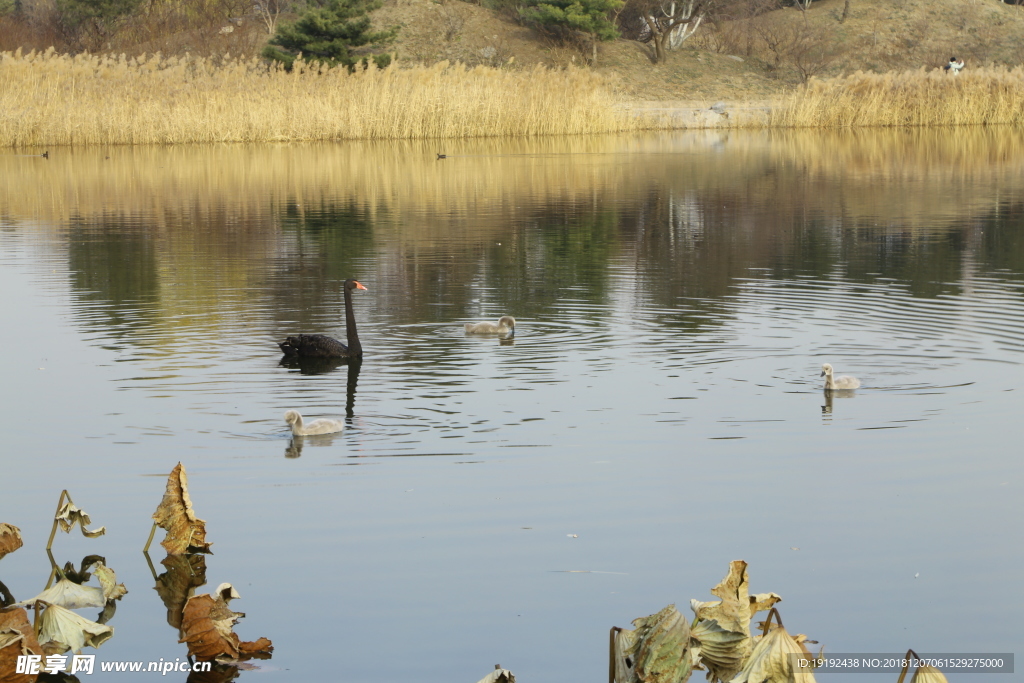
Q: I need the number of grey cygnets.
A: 3